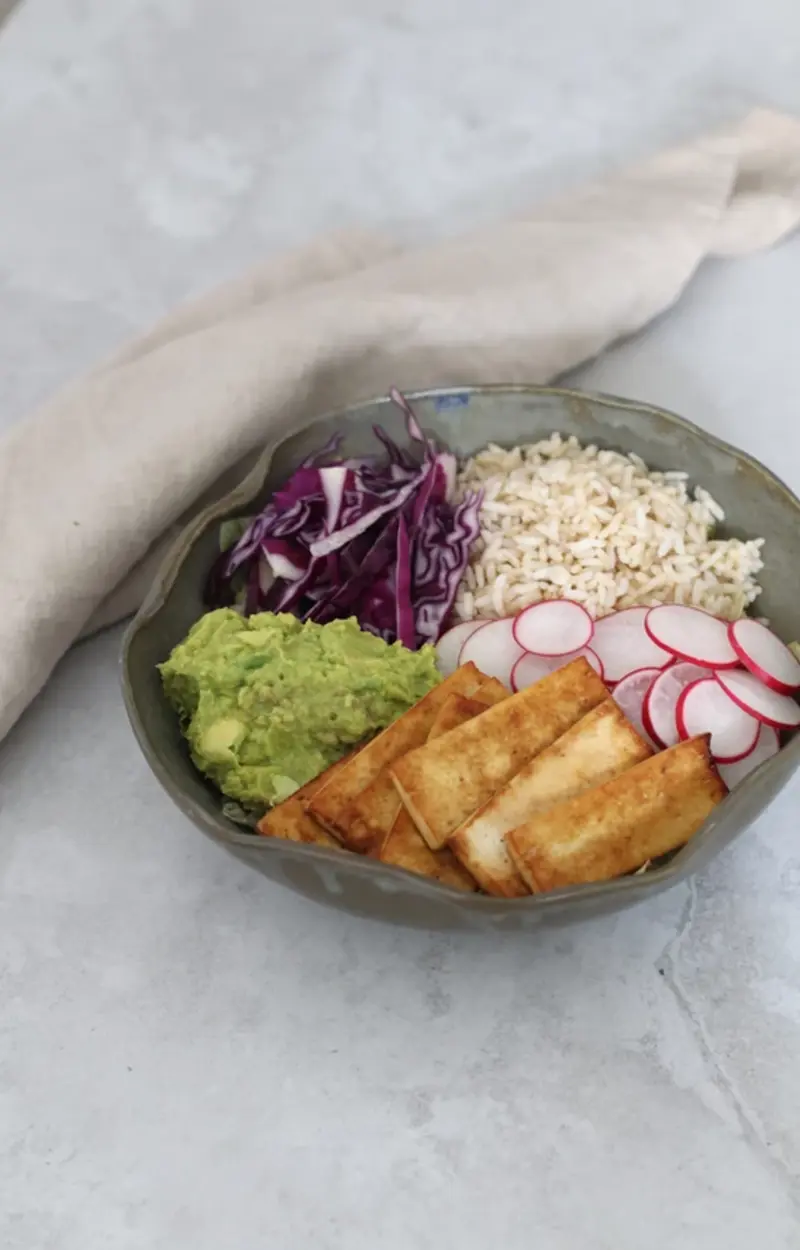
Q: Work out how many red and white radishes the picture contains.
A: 12